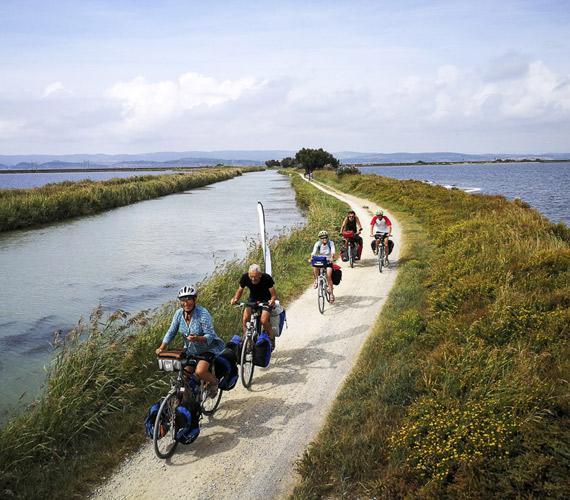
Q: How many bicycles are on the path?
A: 5